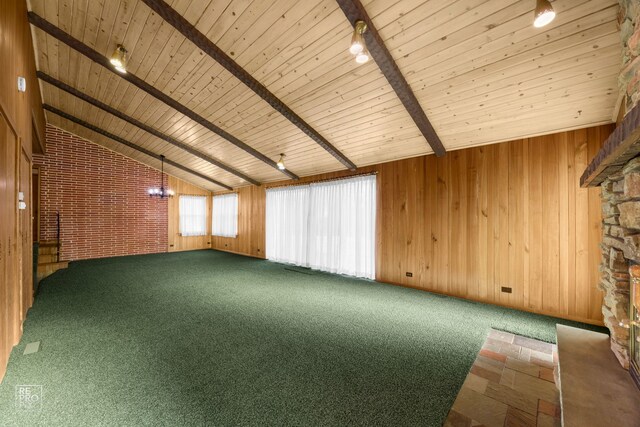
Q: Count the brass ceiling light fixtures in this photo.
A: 4